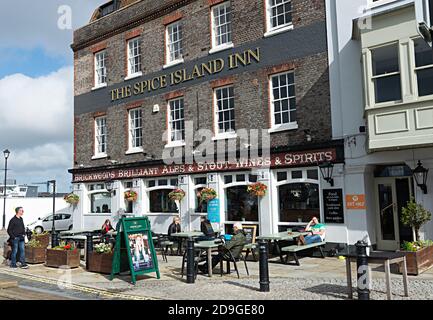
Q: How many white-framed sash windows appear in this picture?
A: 10